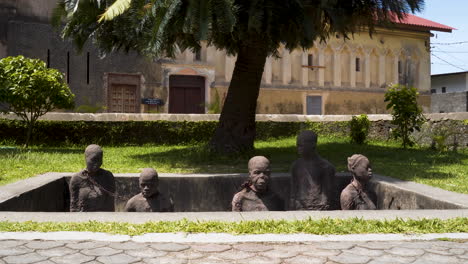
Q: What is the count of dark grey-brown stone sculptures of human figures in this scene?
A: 5